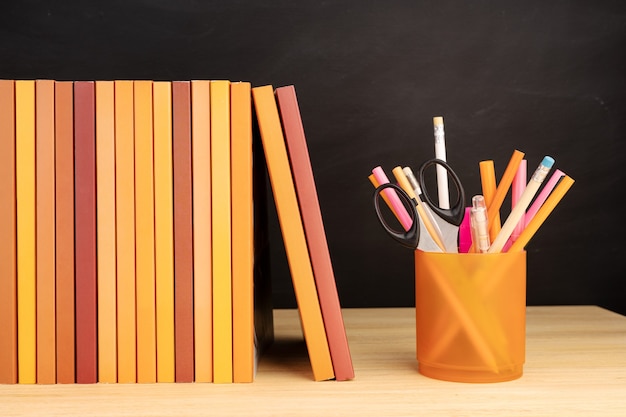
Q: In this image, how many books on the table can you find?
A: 15